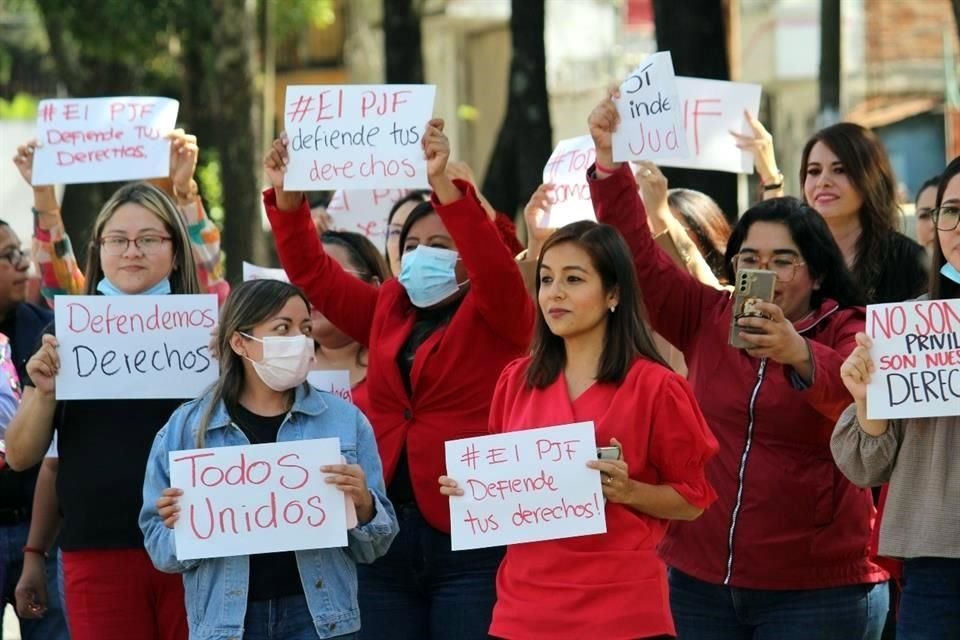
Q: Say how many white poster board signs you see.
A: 12